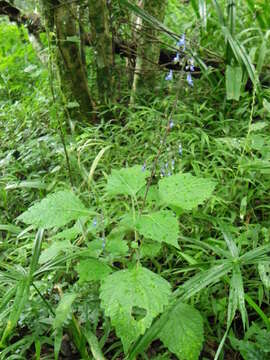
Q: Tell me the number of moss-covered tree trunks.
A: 3